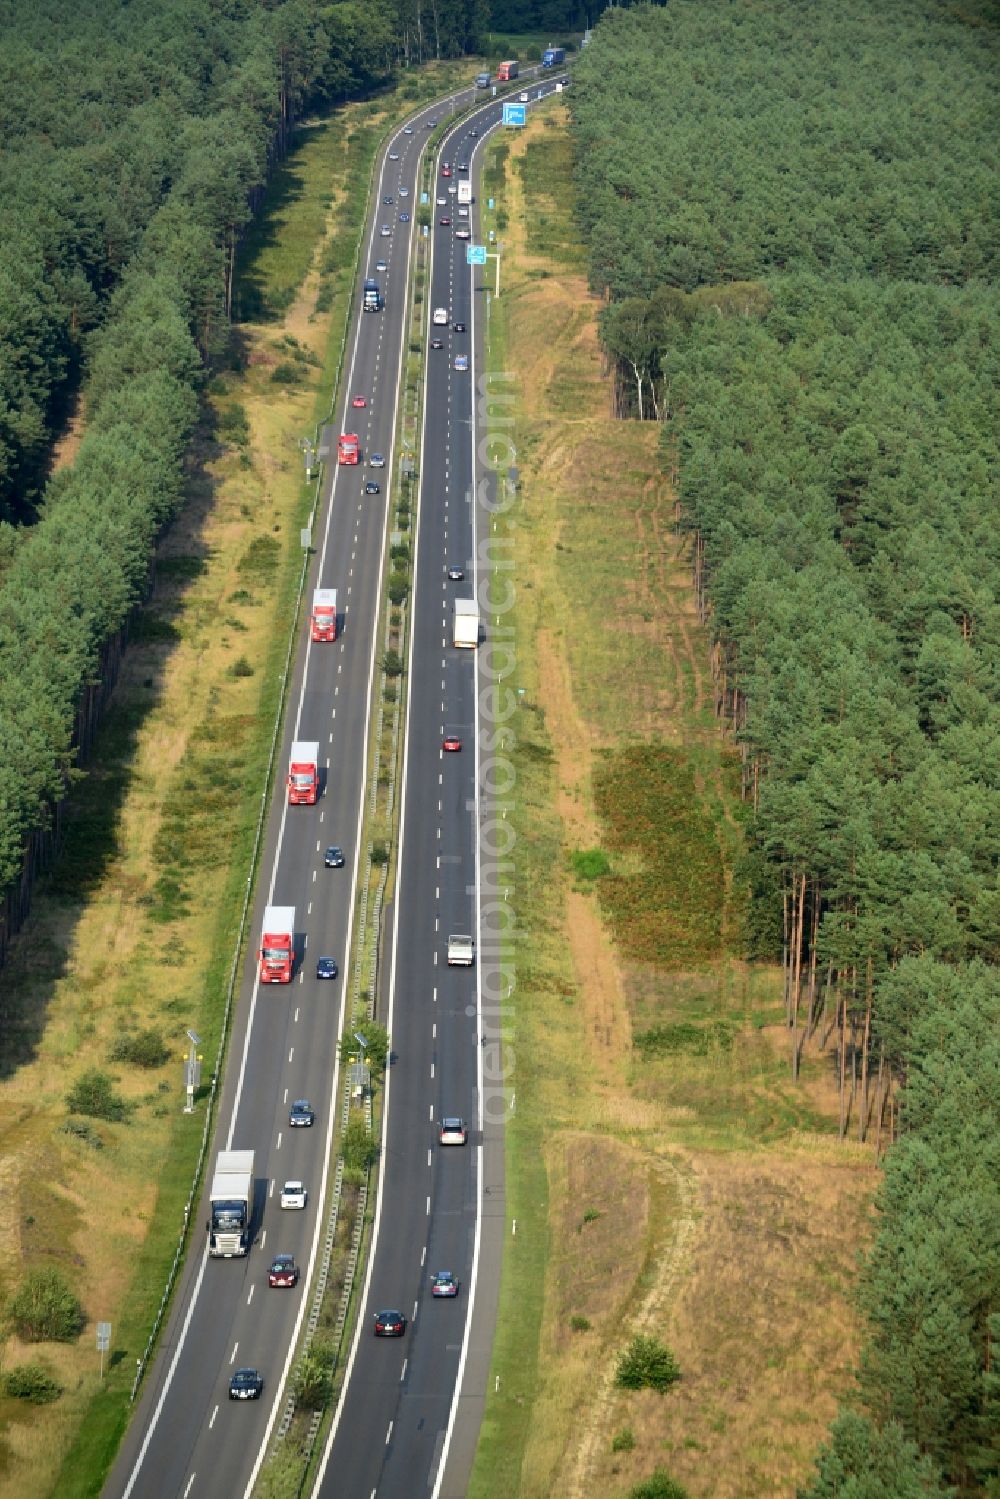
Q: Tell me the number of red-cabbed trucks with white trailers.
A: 3